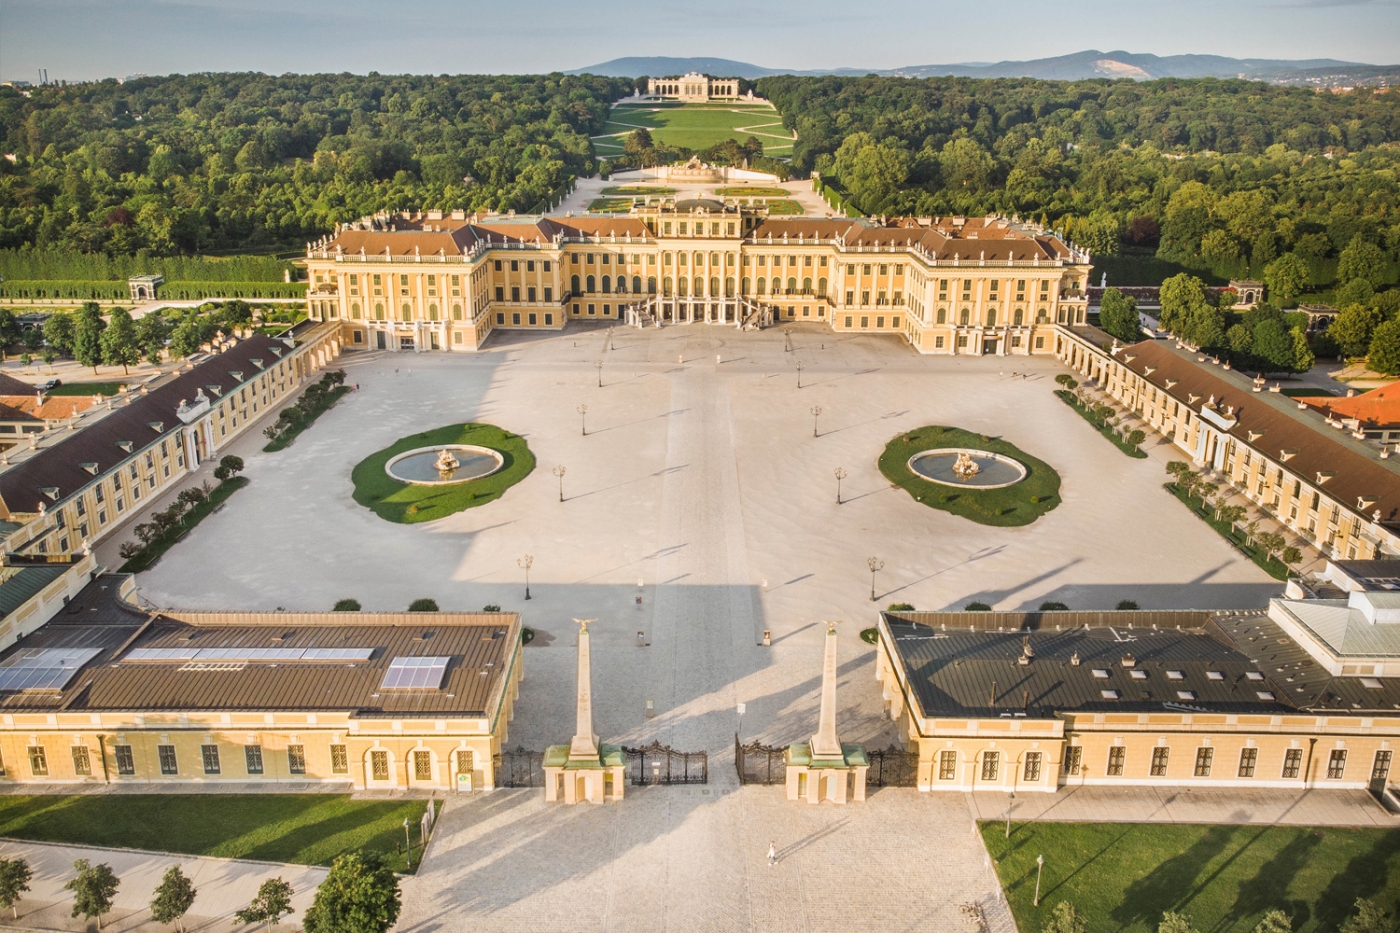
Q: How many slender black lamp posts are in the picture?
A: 10